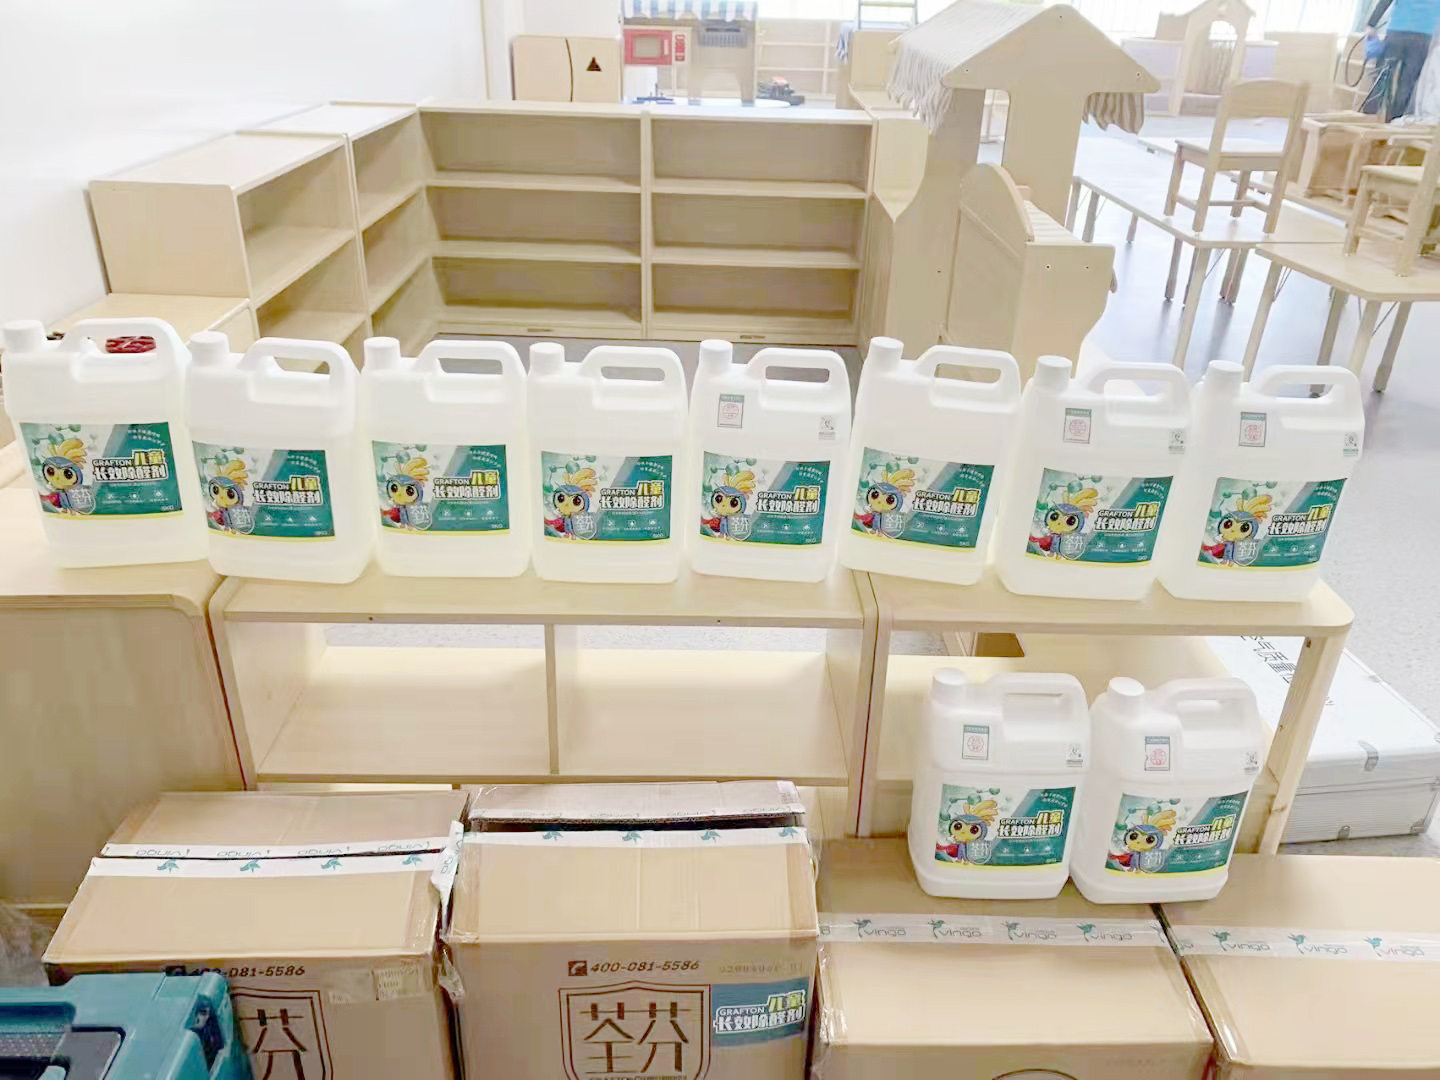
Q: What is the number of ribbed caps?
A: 10